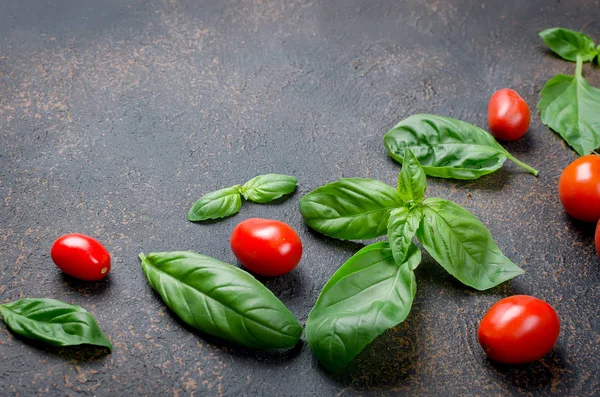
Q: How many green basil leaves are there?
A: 12